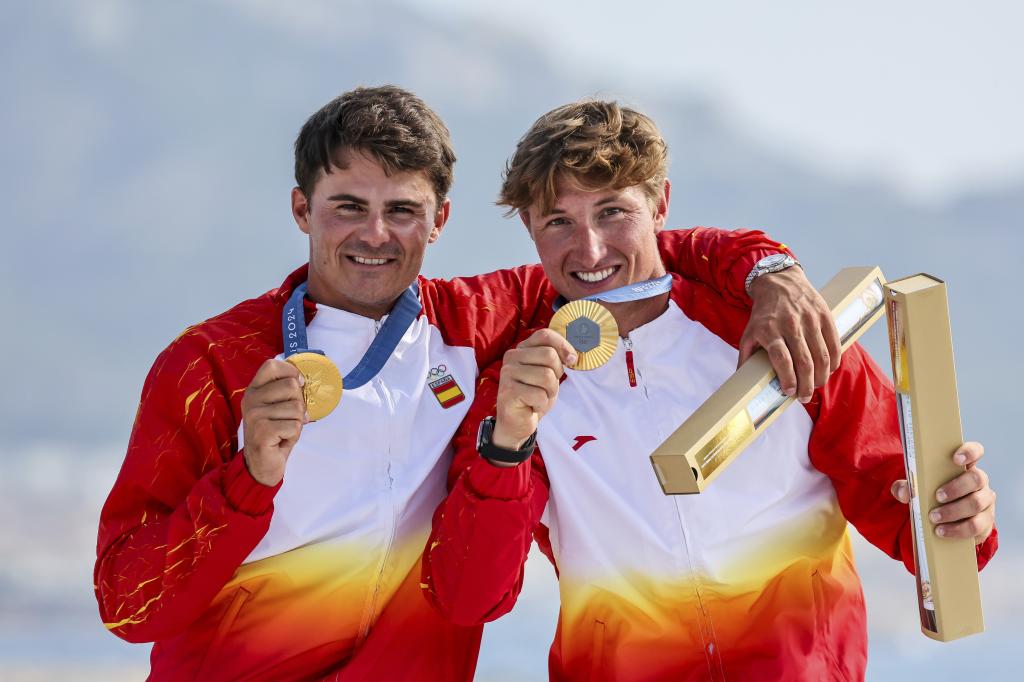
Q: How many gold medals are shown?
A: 2